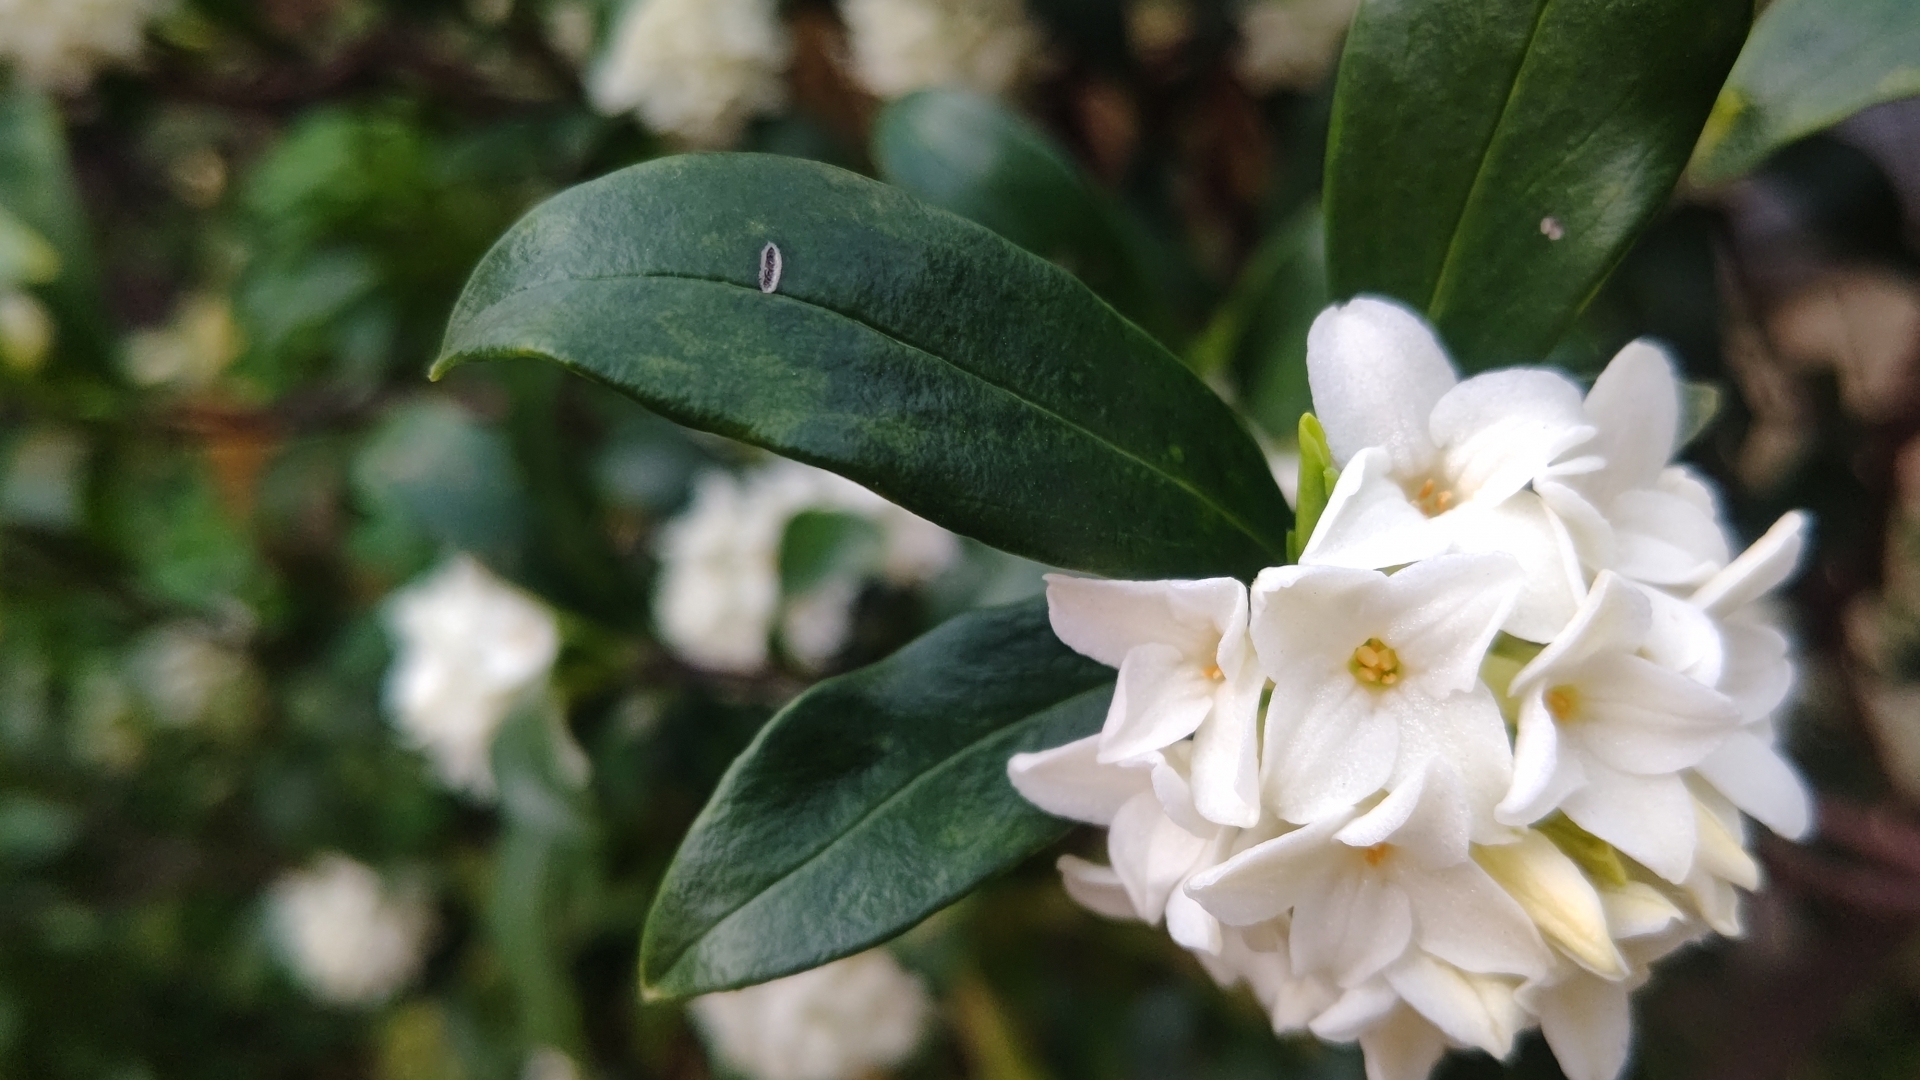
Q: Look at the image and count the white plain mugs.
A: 0